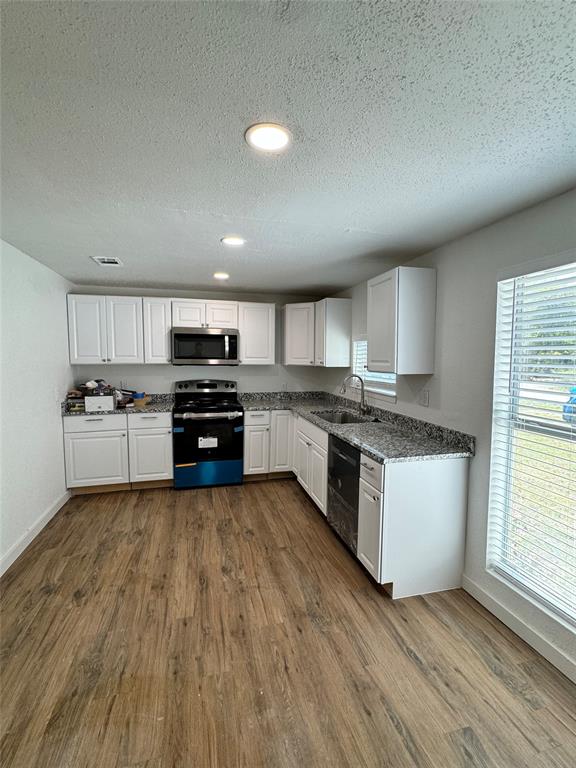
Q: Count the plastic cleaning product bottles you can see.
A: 0